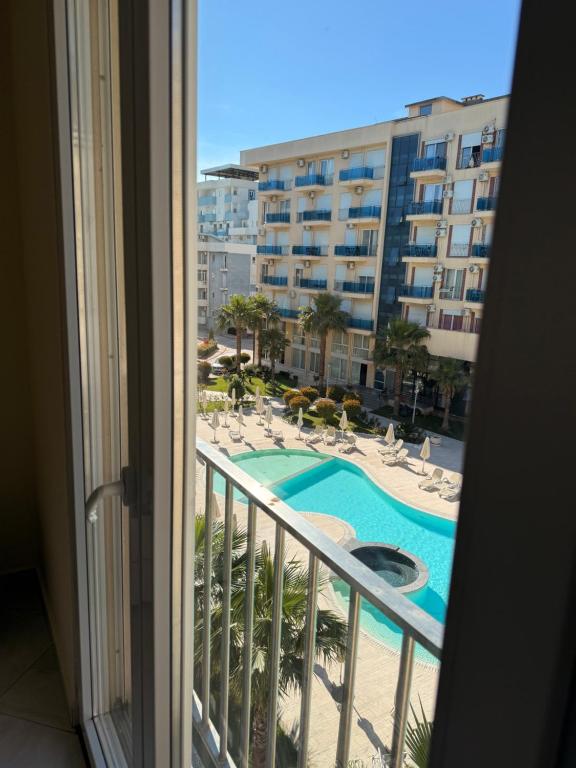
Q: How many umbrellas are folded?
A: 12